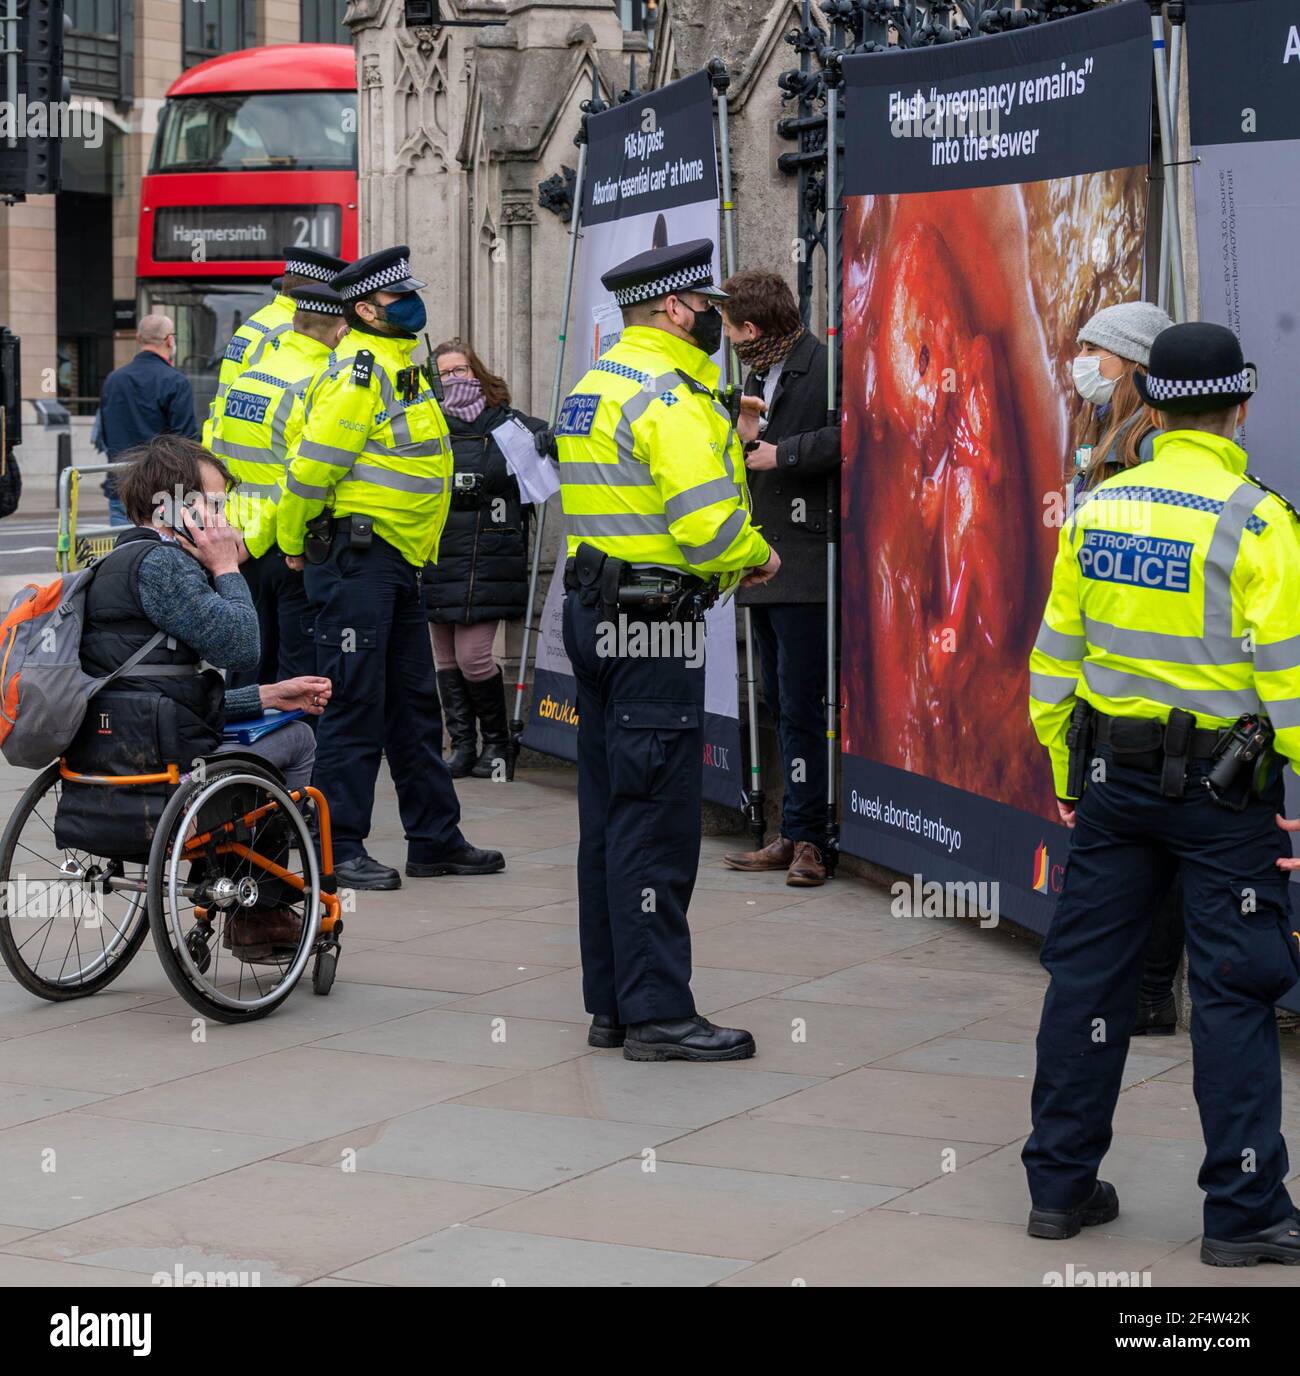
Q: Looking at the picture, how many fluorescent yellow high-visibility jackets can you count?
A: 5